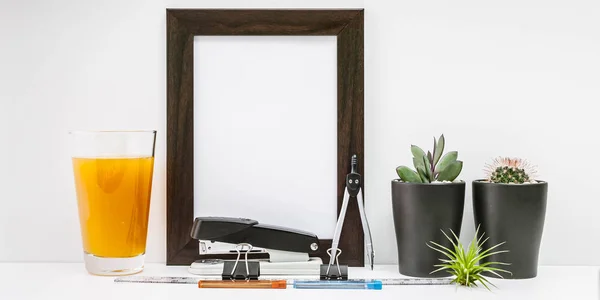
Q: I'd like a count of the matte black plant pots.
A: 2